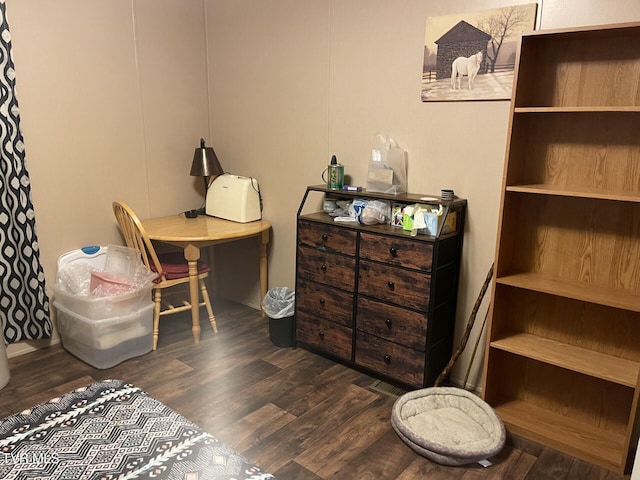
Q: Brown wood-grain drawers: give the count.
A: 8